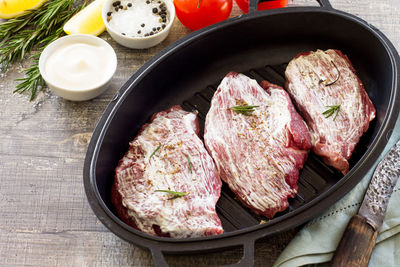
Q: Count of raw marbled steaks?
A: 3